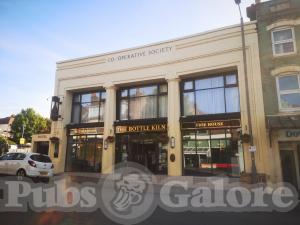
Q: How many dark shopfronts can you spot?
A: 3